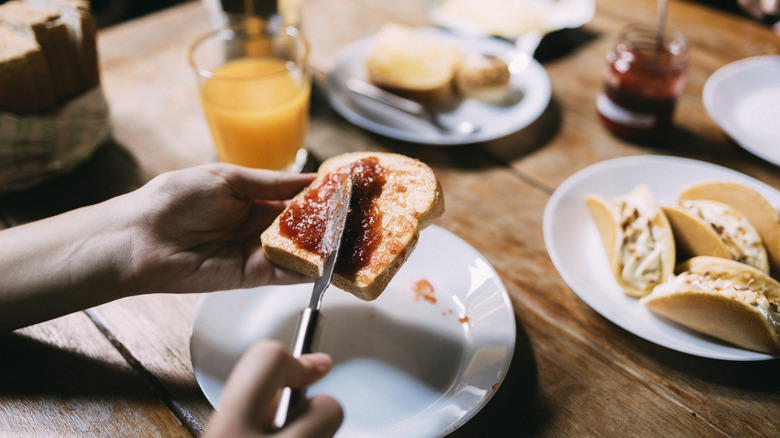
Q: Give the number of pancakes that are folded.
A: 4